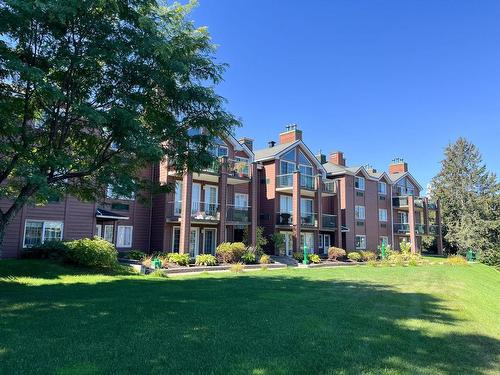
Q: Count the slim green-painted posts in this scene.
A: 2